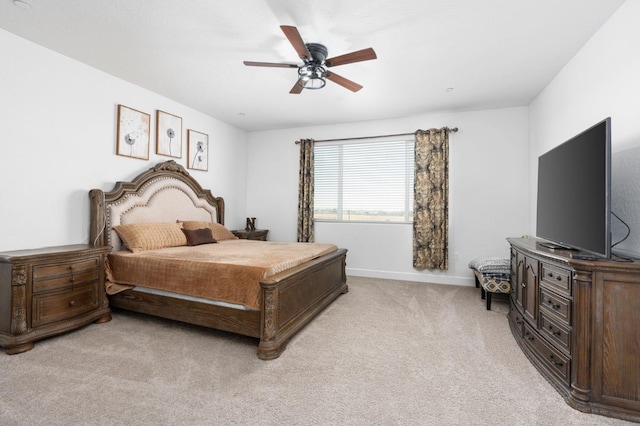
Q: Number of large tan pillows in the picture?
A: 2